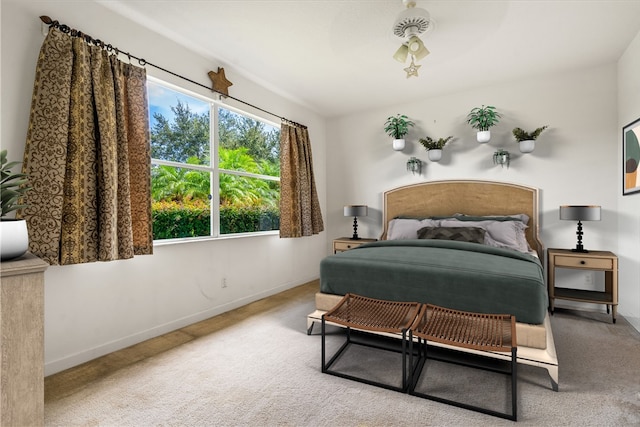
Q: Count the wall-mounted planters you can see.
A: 6